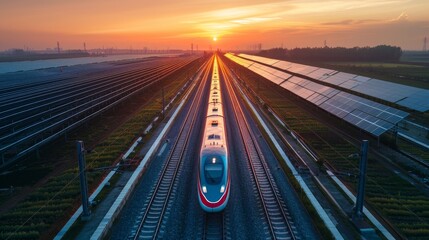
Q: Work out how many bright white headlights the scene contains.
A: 3